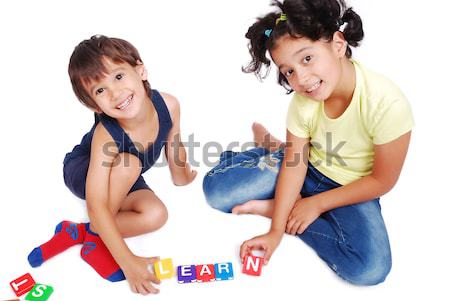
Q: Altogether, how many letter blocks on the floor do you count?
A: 7